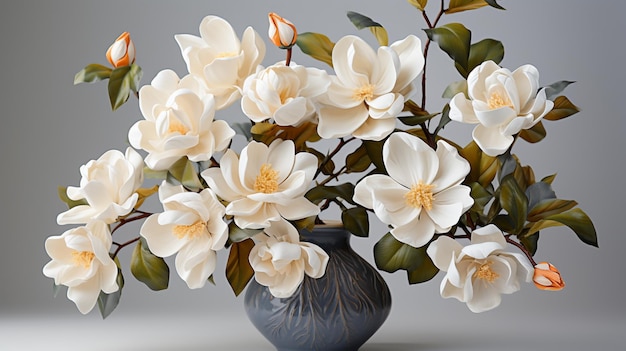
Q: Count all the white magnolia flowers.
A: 12